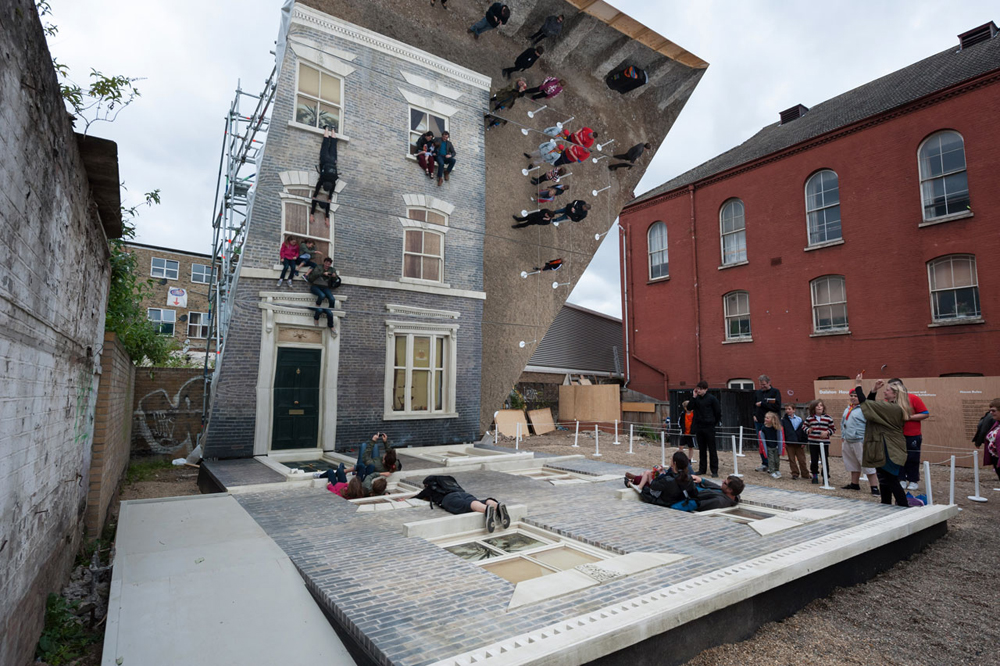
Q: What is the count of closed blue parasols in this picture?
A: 0